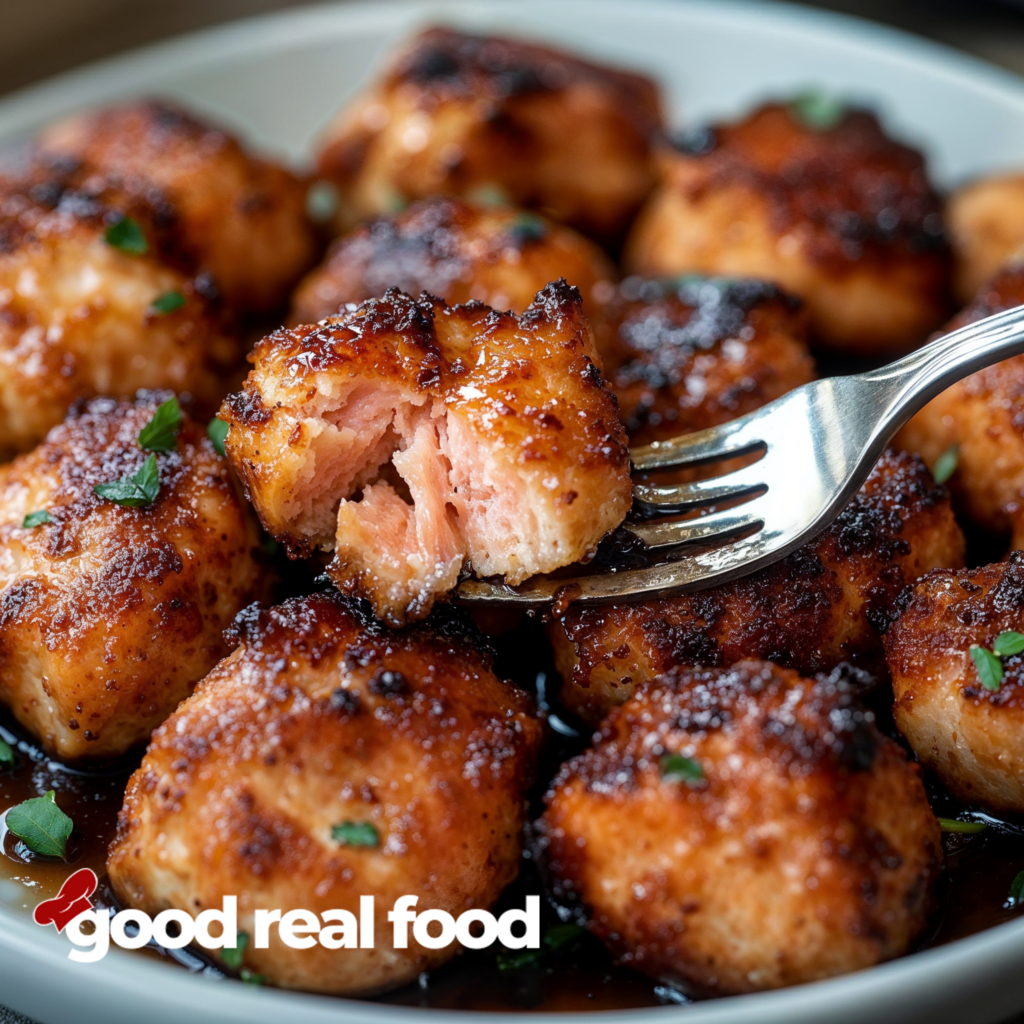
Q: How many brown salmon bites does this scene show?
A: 14